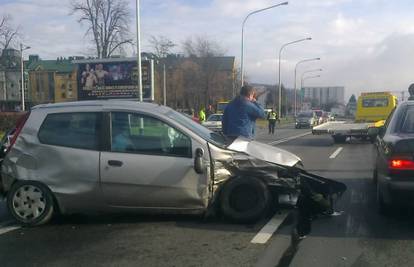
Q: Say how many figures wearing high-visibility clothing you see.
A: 2